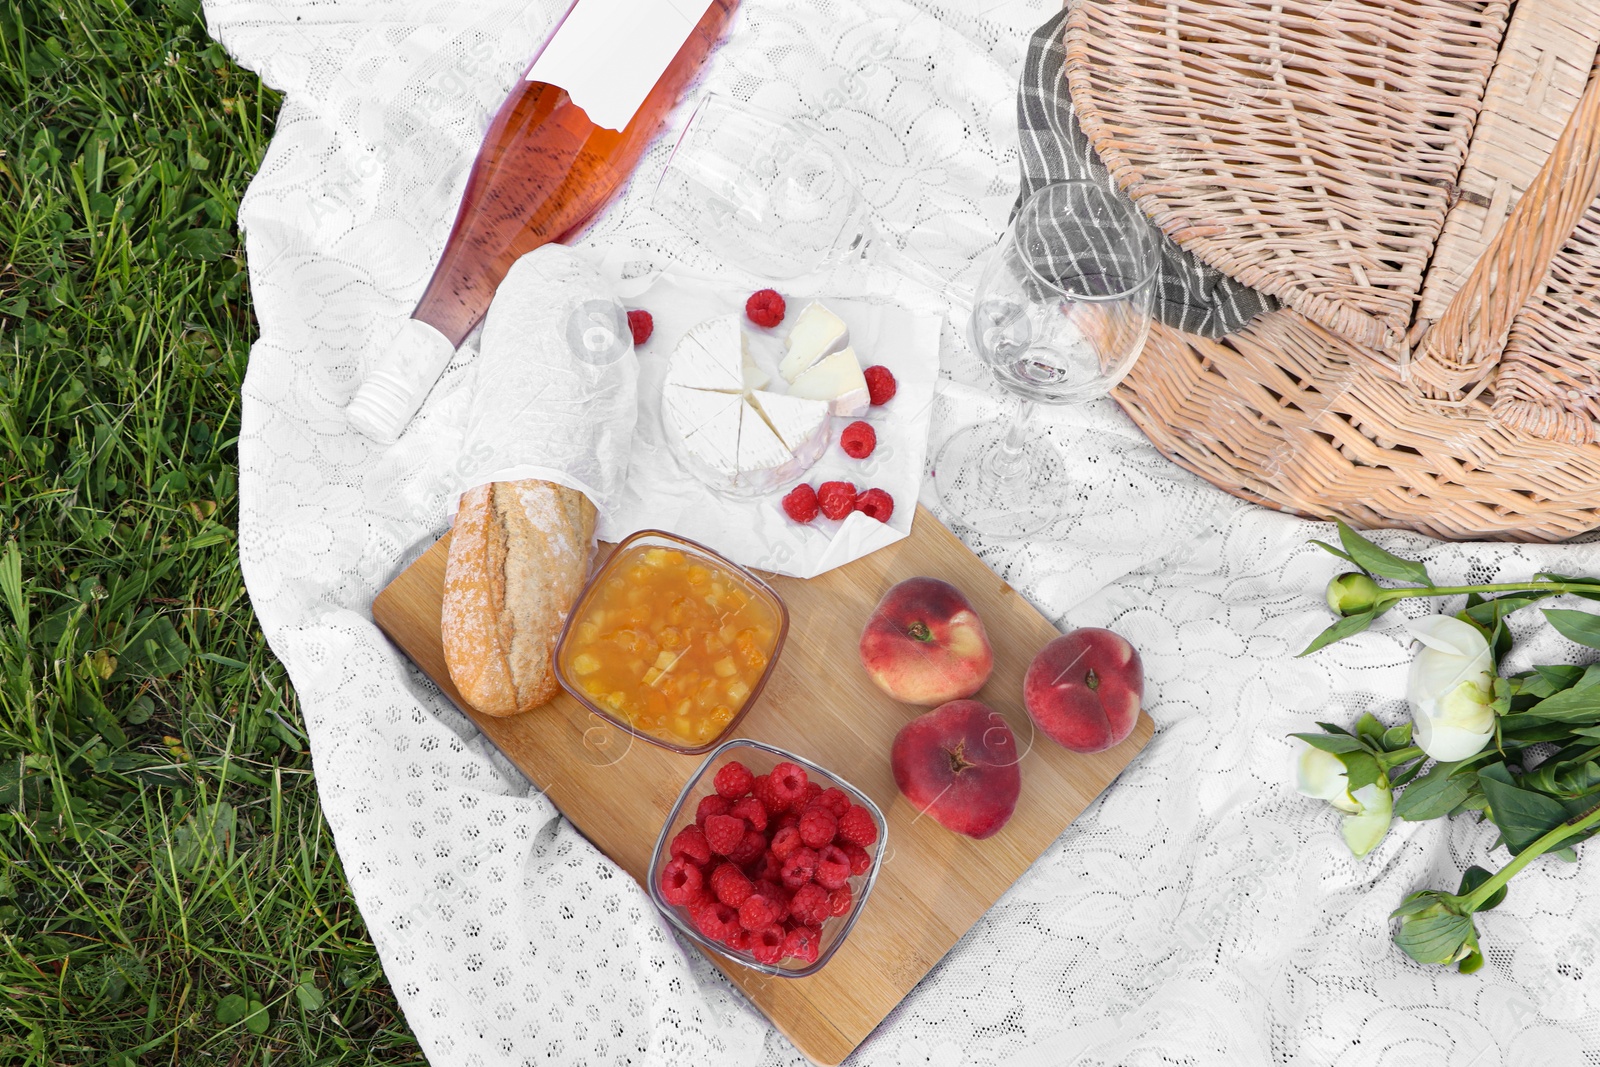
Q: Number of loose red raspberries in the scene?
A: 7